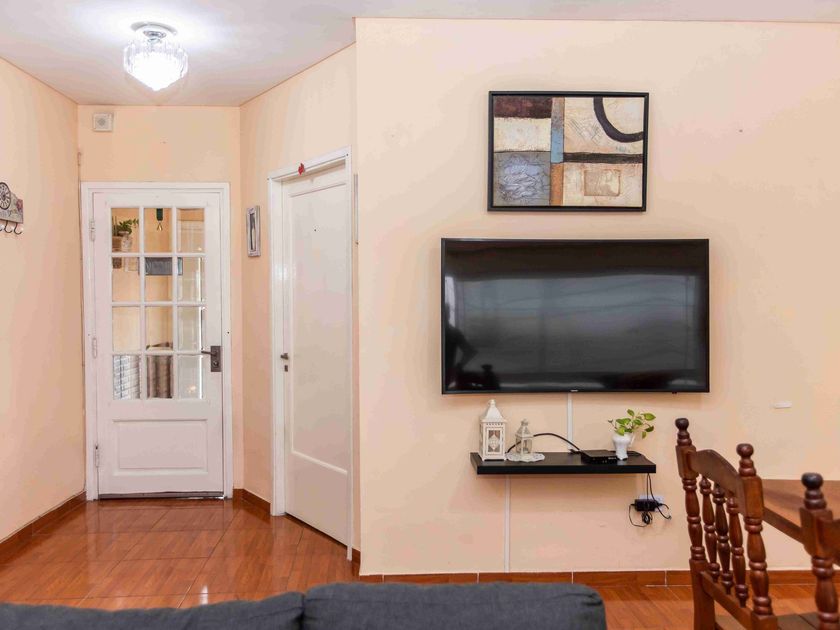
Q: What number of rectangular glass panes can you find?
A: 12